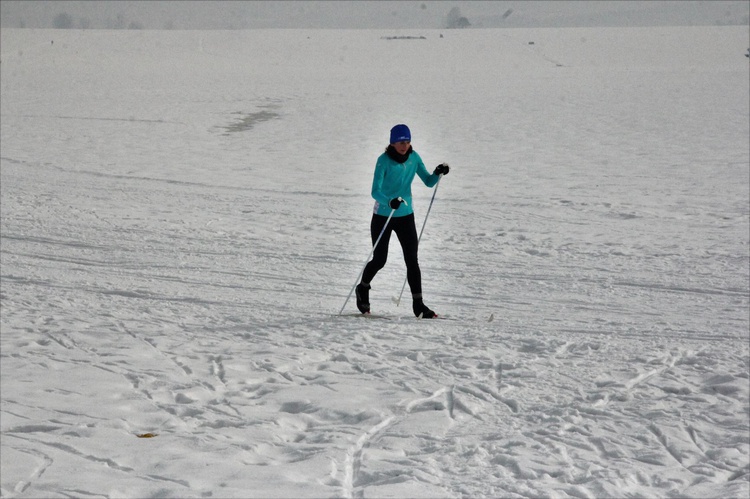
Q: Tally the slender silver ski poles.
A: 2